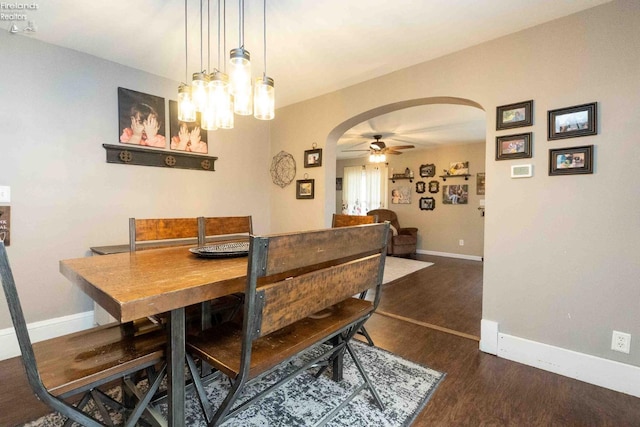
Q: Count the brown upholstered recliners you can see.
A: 1